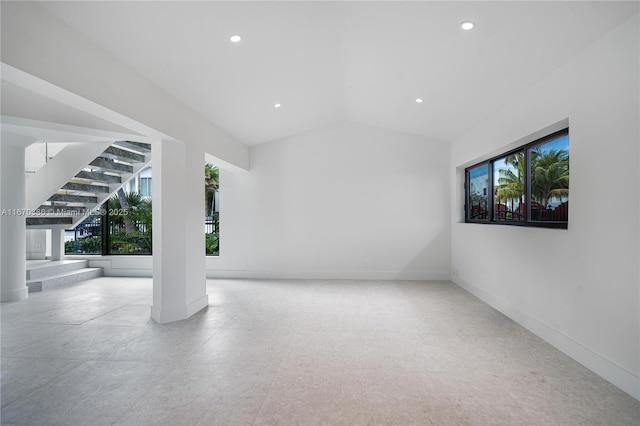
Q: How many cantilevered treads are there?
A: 8